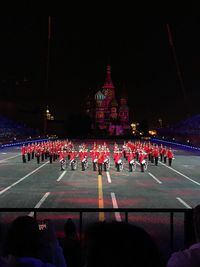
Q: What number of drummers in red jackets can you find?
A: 8